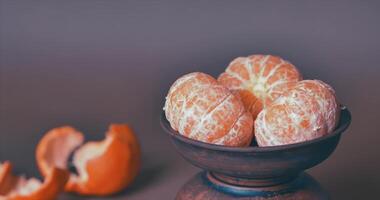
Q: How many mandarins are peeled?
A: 3